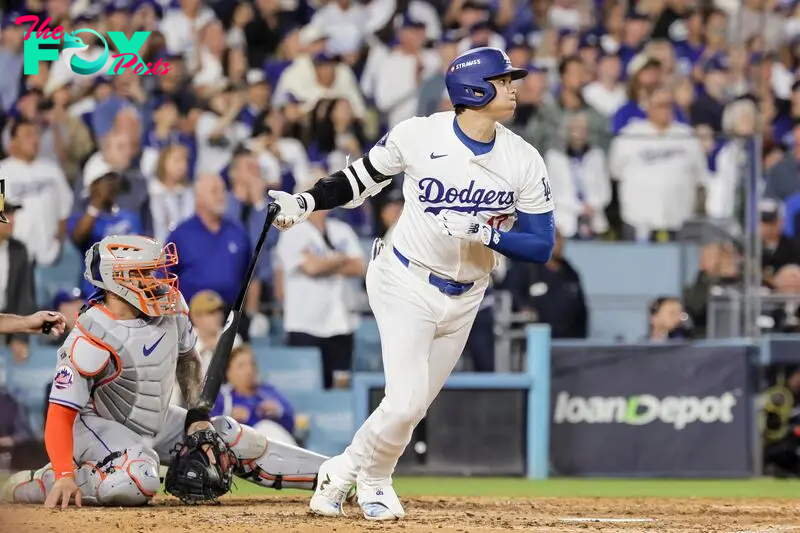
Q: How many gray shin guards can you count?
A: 2